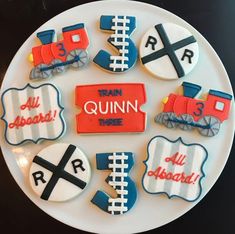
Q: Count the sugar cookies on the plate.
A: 9